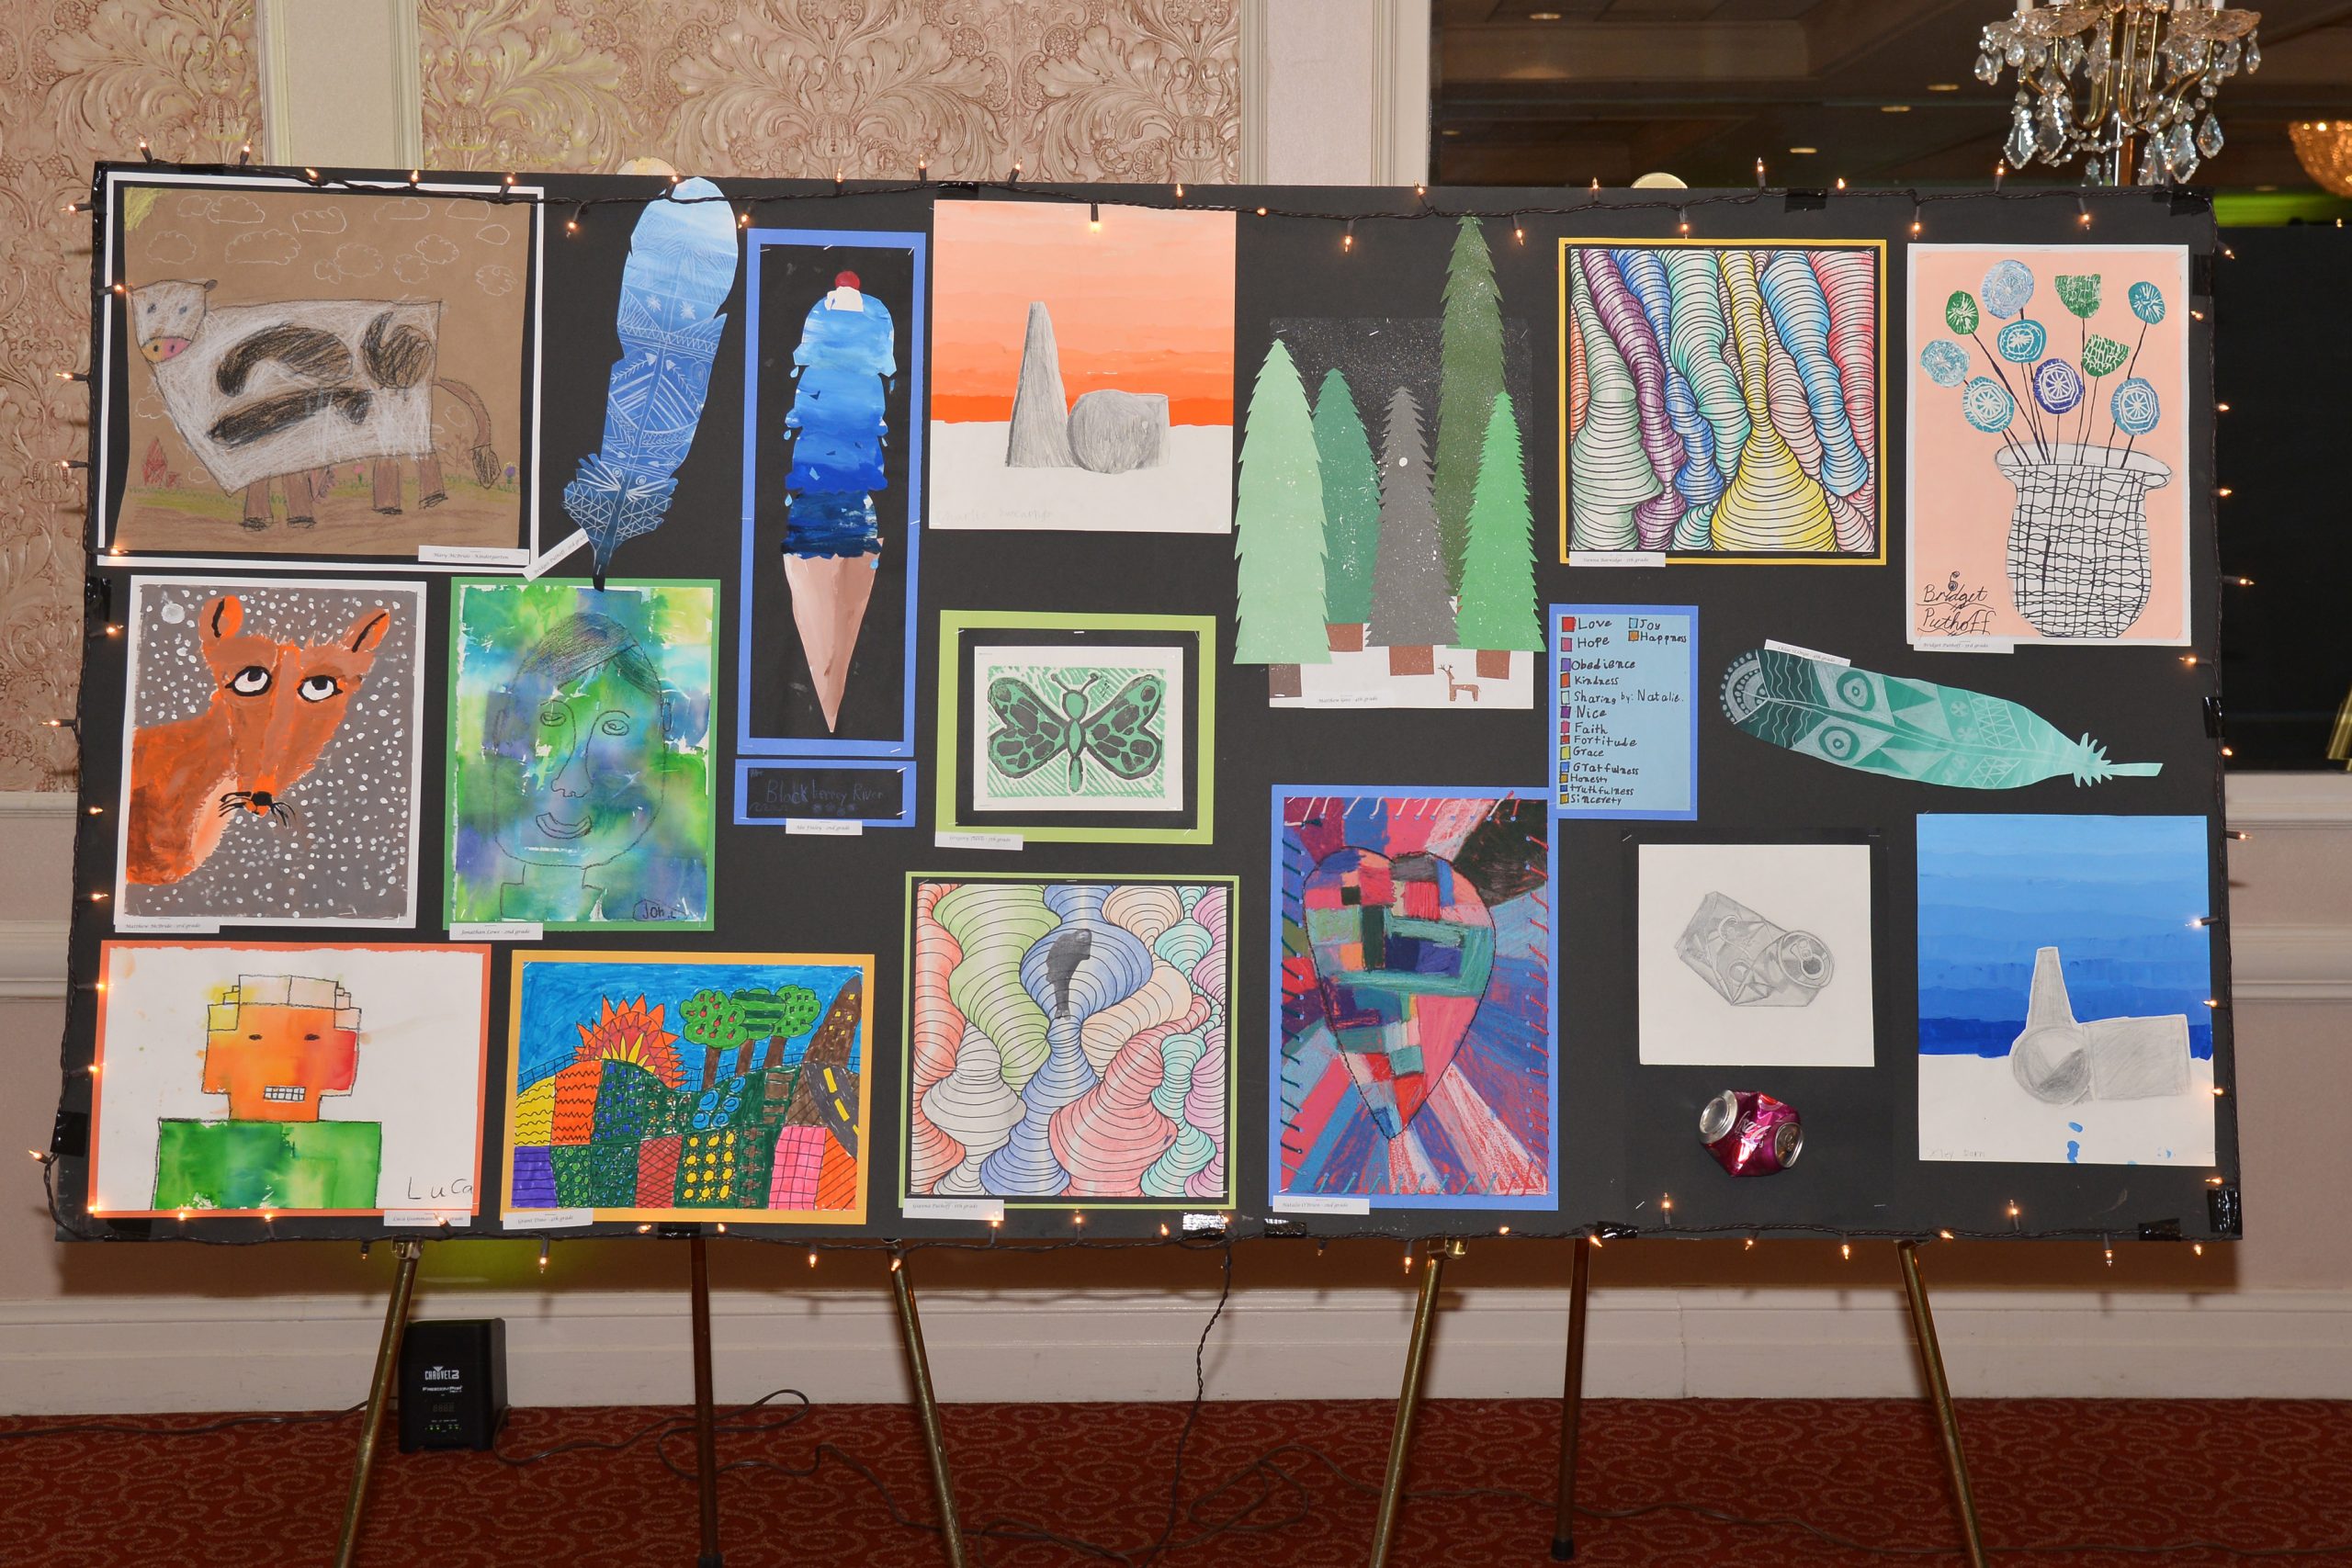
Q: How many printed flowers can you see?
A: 10